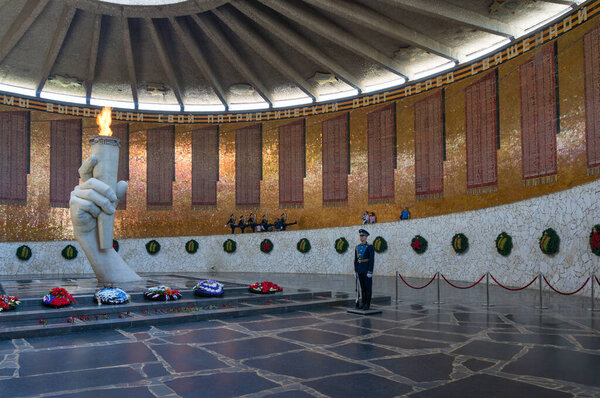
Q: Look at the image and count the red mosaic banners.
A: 13